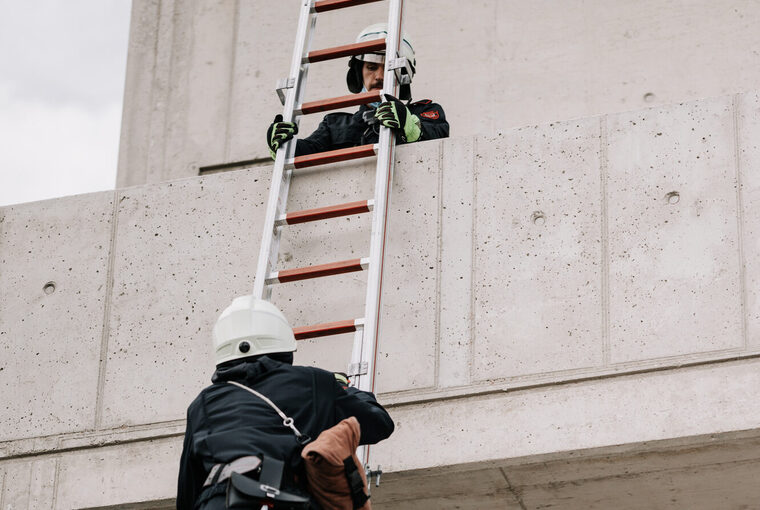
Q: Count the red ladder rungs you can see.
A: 7